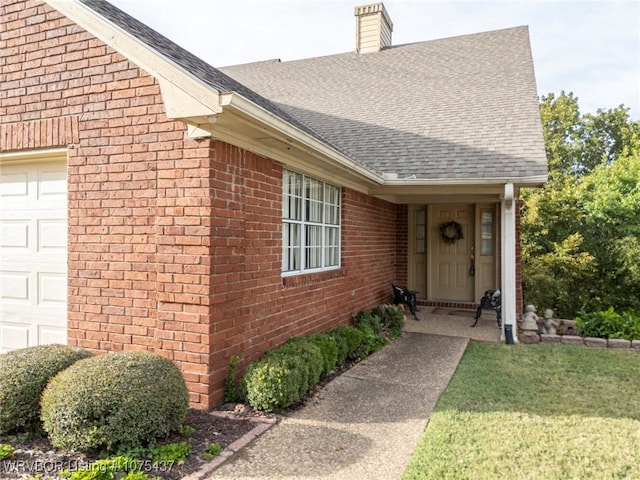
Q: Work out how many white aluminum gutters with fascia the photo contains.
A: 2